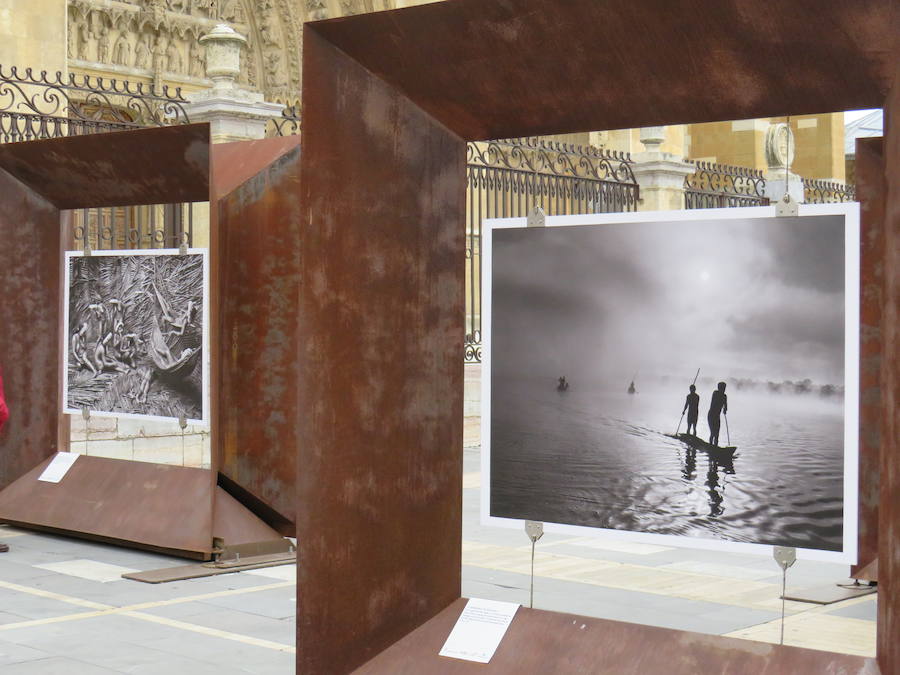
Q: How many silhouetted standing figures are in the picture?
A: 2